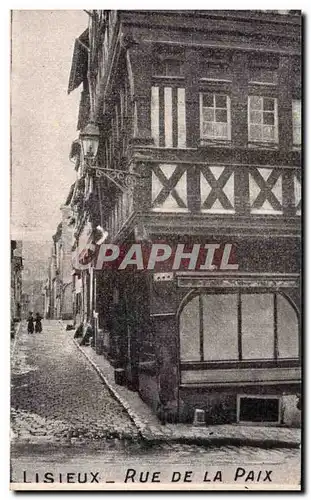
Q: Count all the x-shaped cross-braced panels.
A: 3